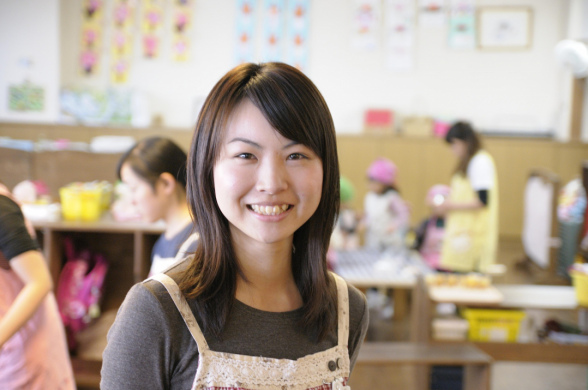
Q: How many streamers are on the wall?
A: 11